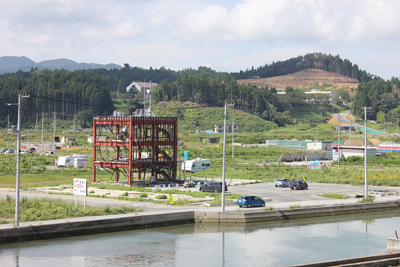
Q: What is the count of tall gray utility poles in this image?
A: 3